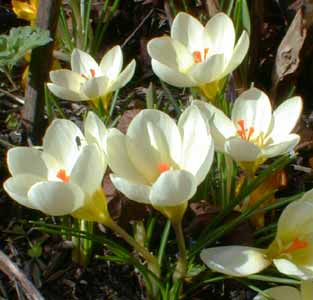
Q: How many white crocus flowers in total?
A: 6